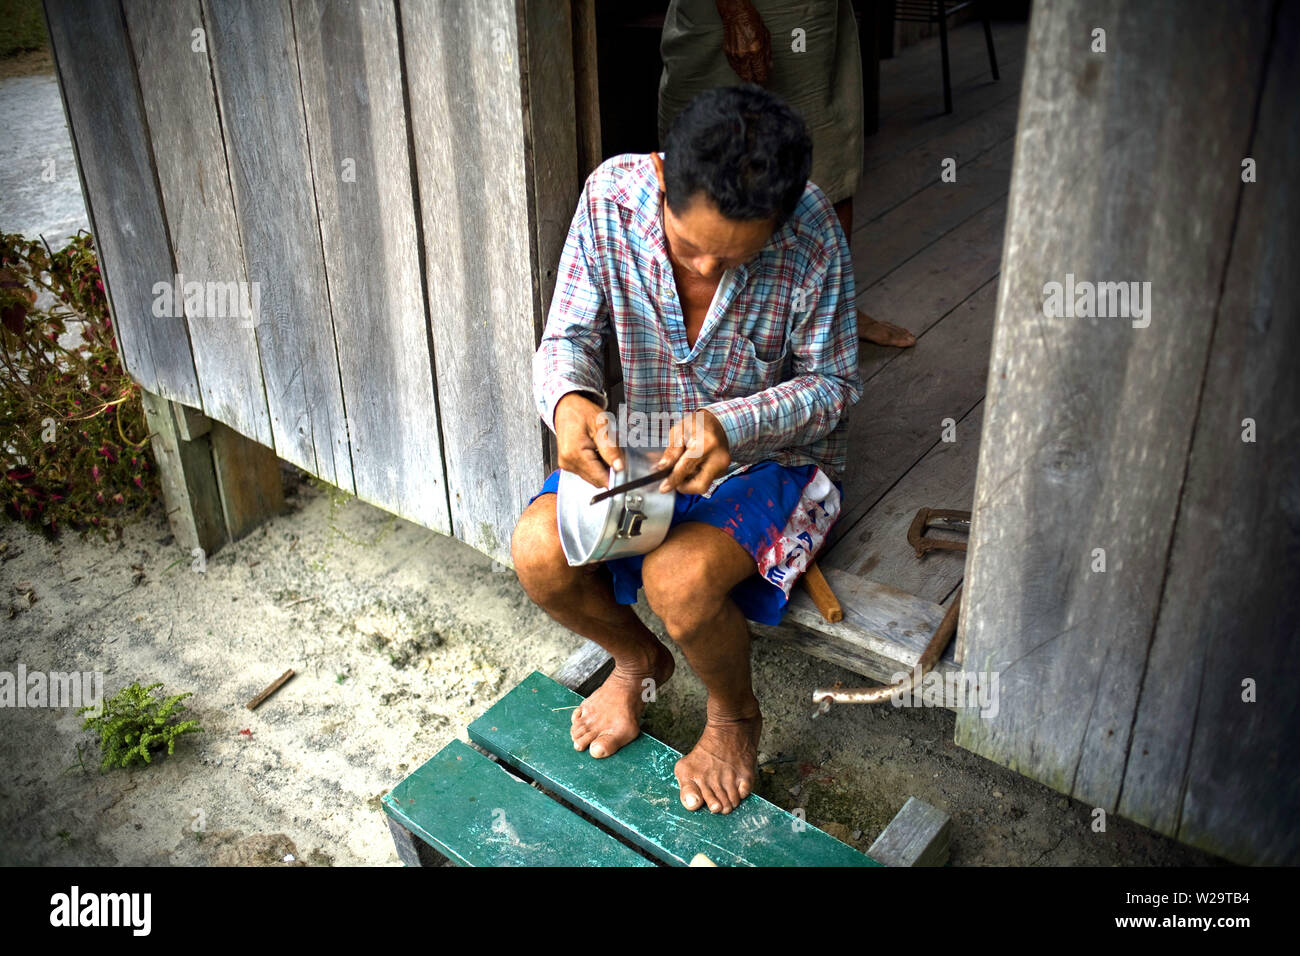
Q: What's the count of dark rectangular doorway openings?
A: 1